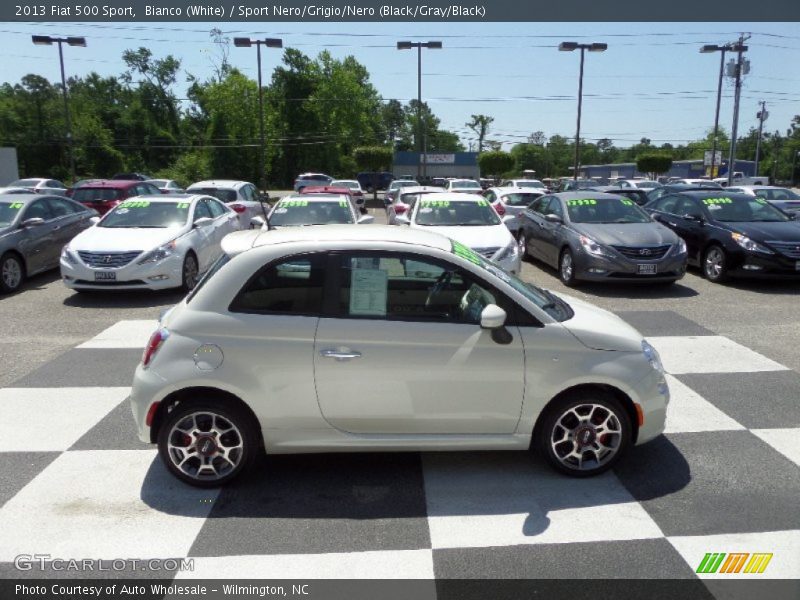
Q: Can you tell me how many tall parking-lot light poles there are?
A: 5